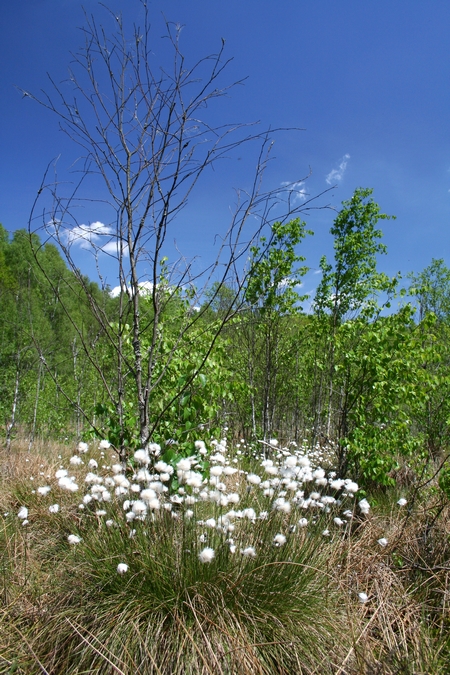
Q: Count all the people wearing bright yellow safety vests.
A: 0